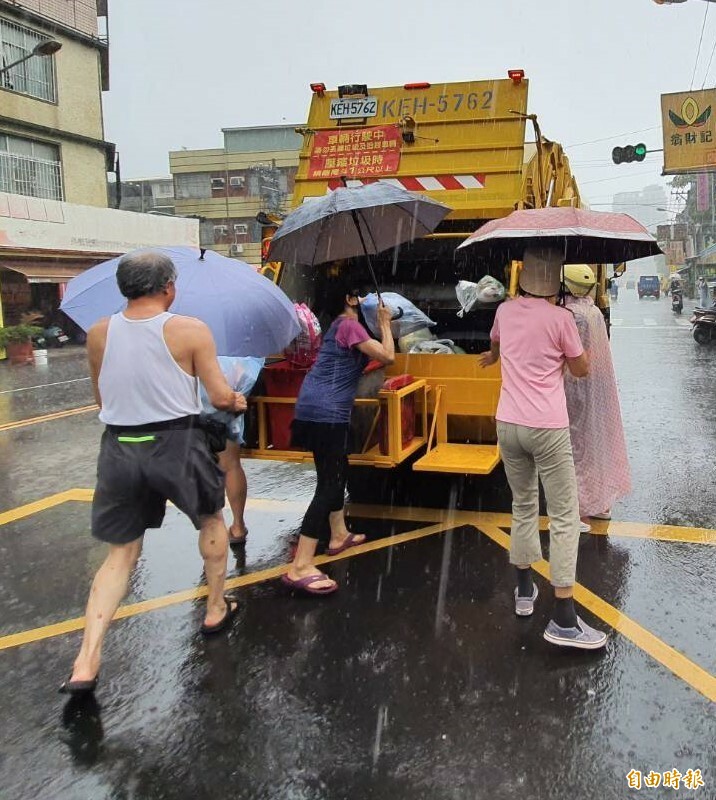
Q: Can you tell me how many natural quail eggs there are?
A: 0